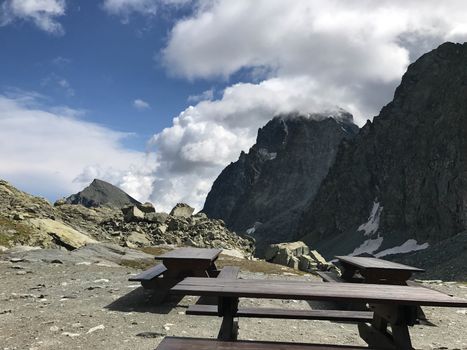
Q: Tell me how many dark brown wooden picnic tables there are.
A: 3